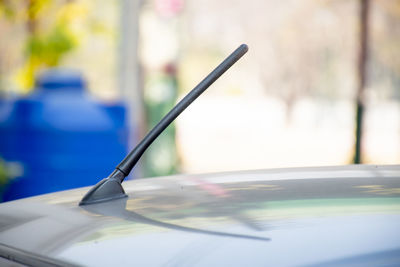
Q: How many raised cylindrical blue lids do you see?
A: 1